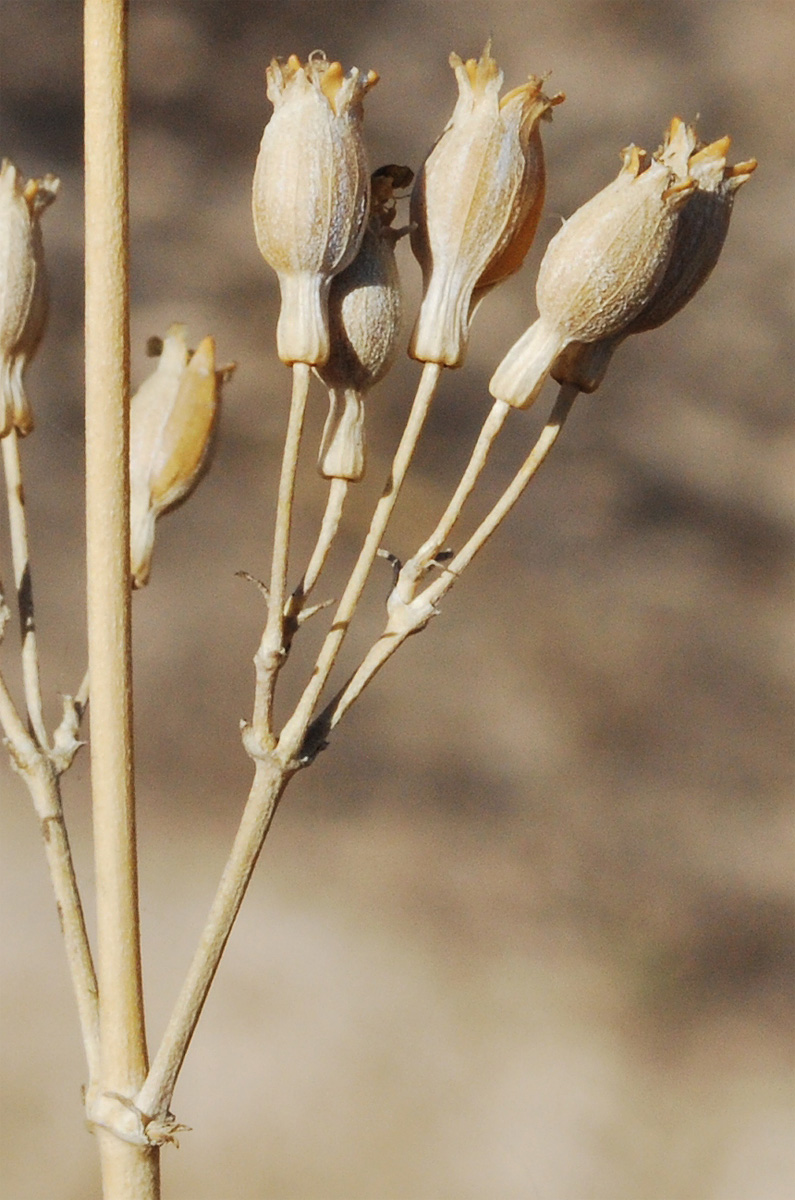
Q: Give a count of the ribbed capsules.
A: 7